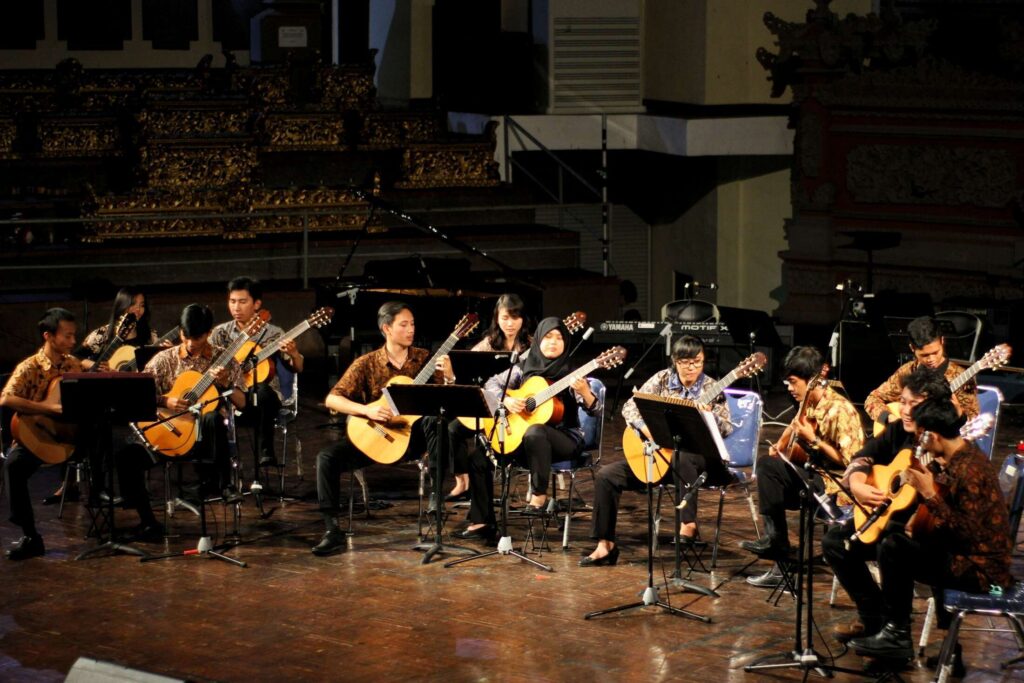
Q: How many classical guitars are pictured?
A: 12